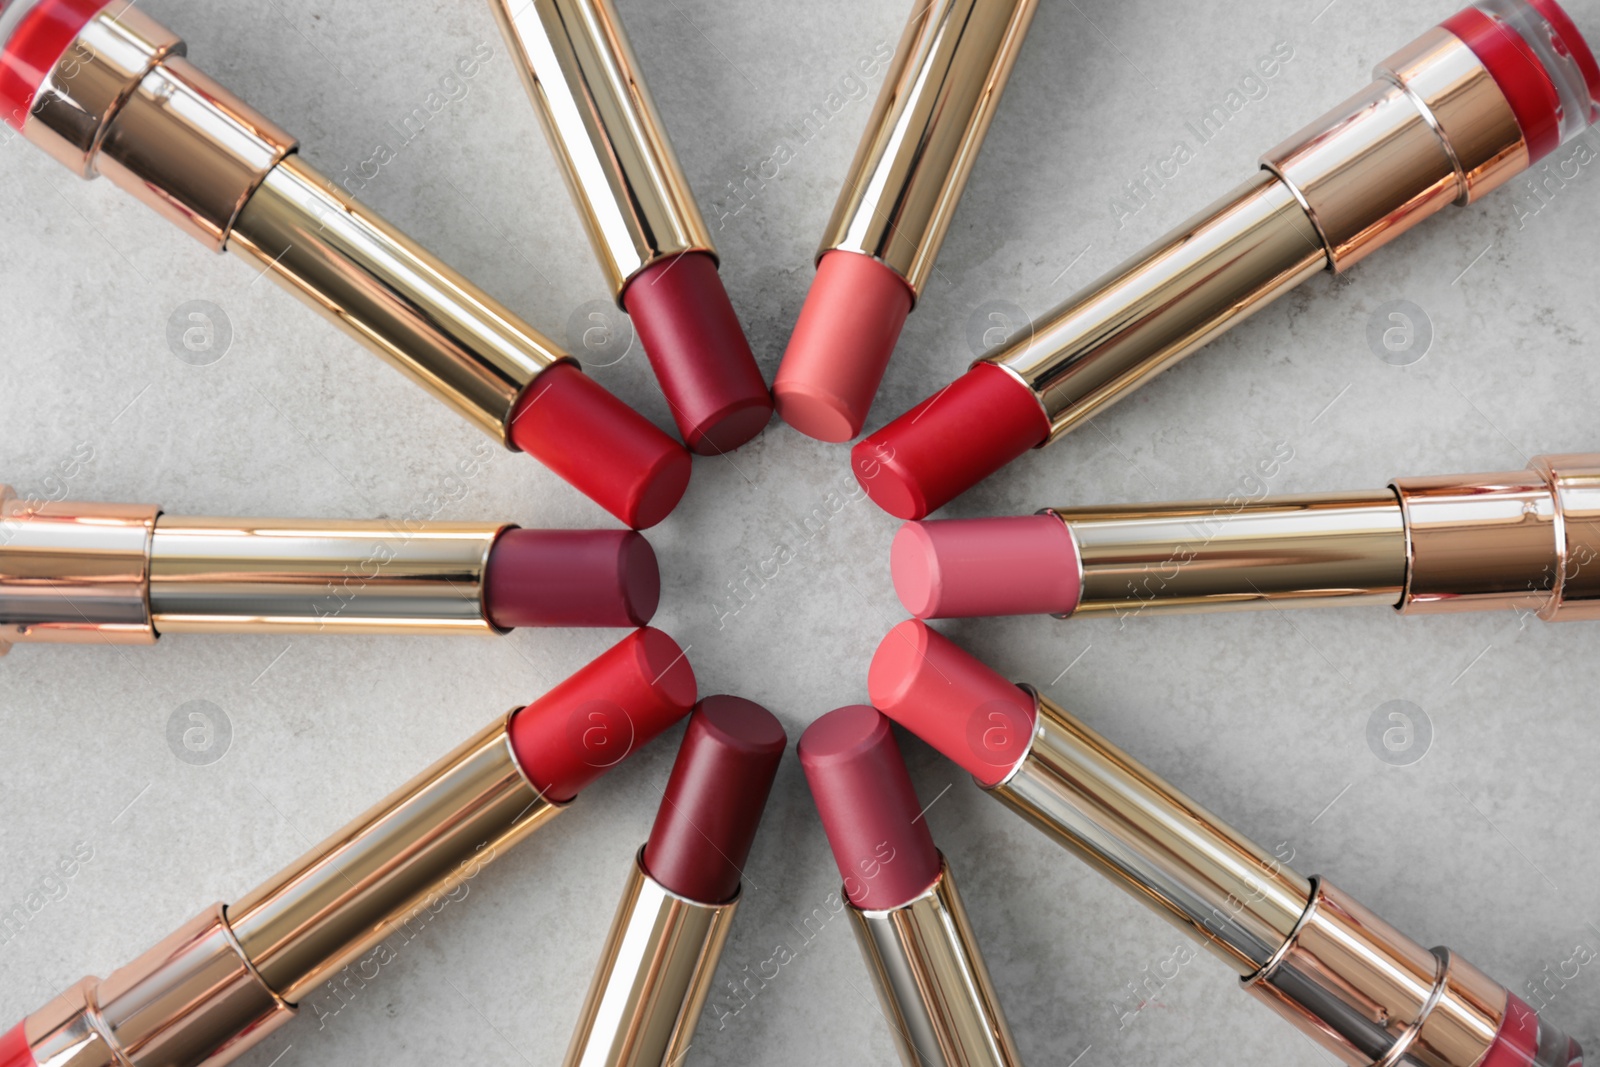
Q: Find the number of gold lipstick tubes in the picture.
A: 10